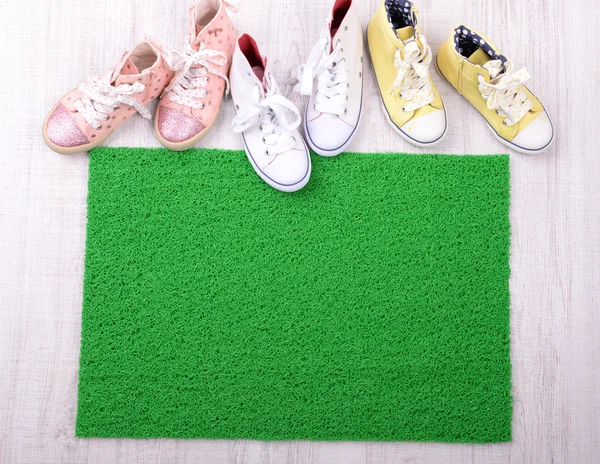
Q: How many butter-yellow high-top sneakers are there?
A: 2